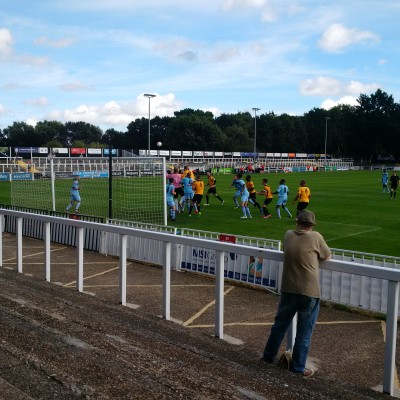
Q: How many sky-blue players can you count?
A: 7